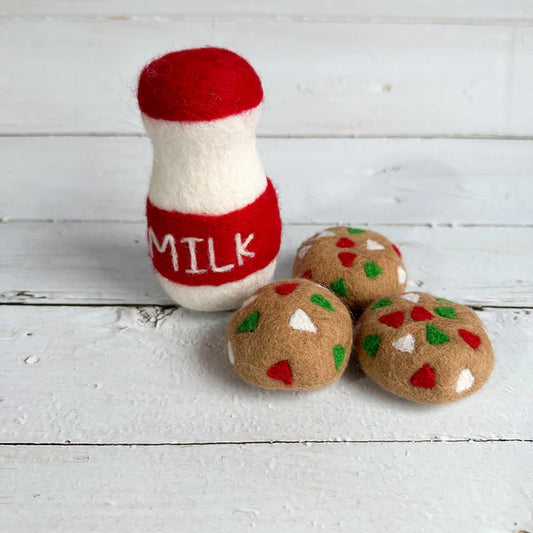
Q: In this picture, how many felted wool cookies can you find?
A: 3